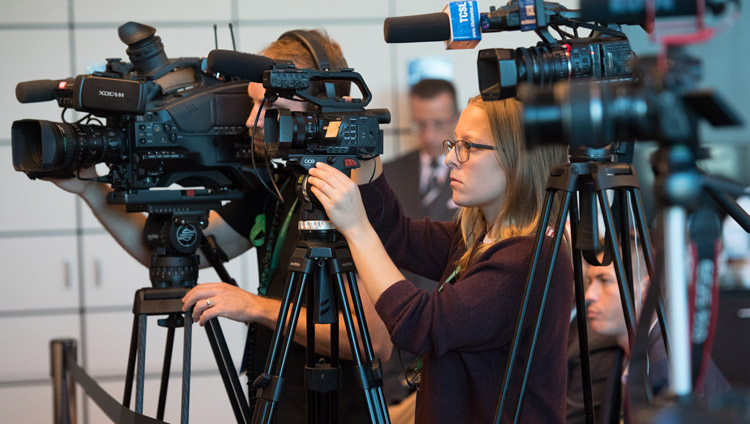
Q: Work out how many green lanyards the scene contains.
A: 2